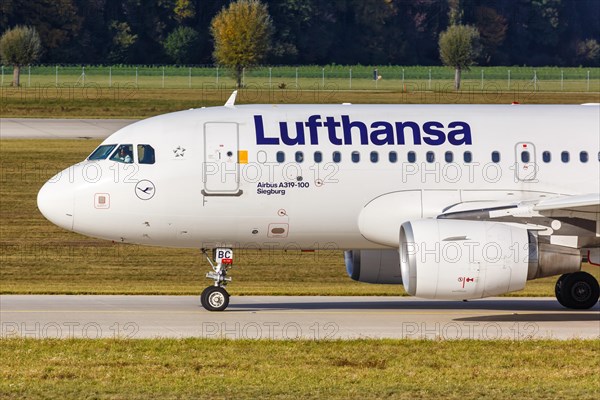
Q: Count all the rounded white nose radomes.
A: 1